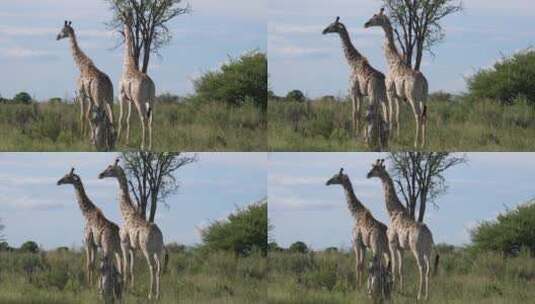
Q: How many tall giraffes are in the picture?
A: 8